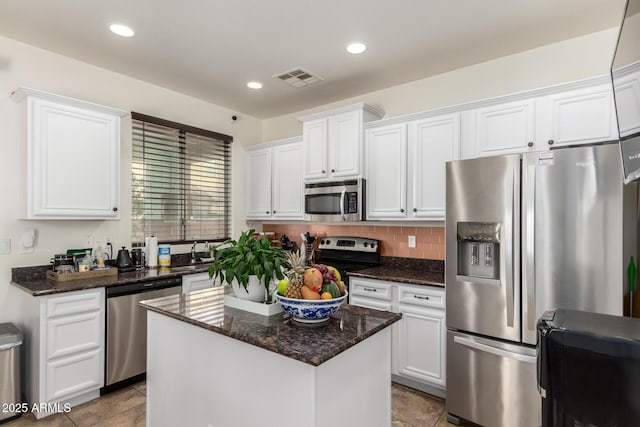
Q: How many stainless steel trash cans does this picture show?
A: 1